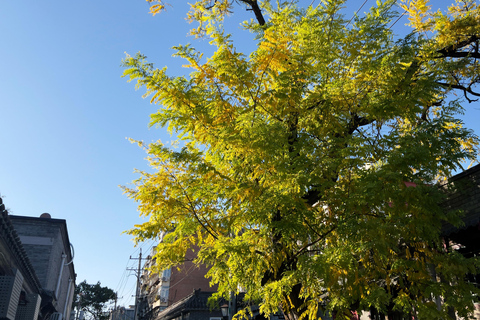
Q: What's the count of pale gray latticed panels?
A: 2